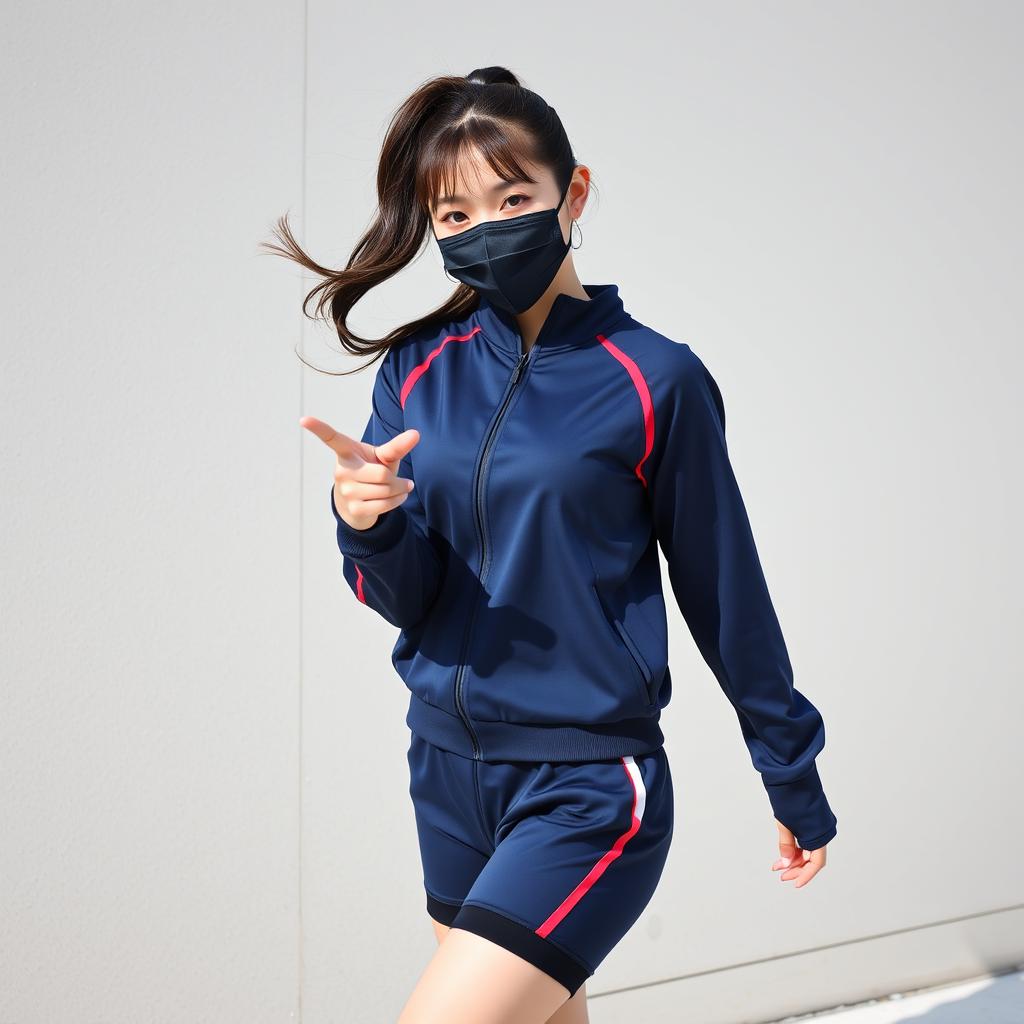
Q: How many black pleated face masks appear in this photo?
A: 1